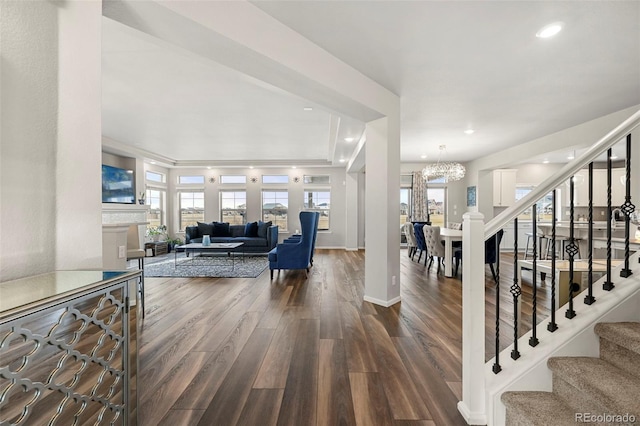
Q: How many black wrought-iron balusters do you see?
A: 8